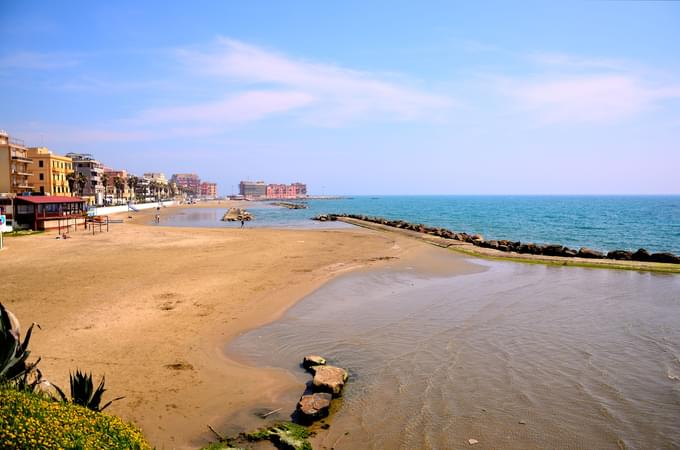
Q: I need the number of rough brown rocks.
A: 3